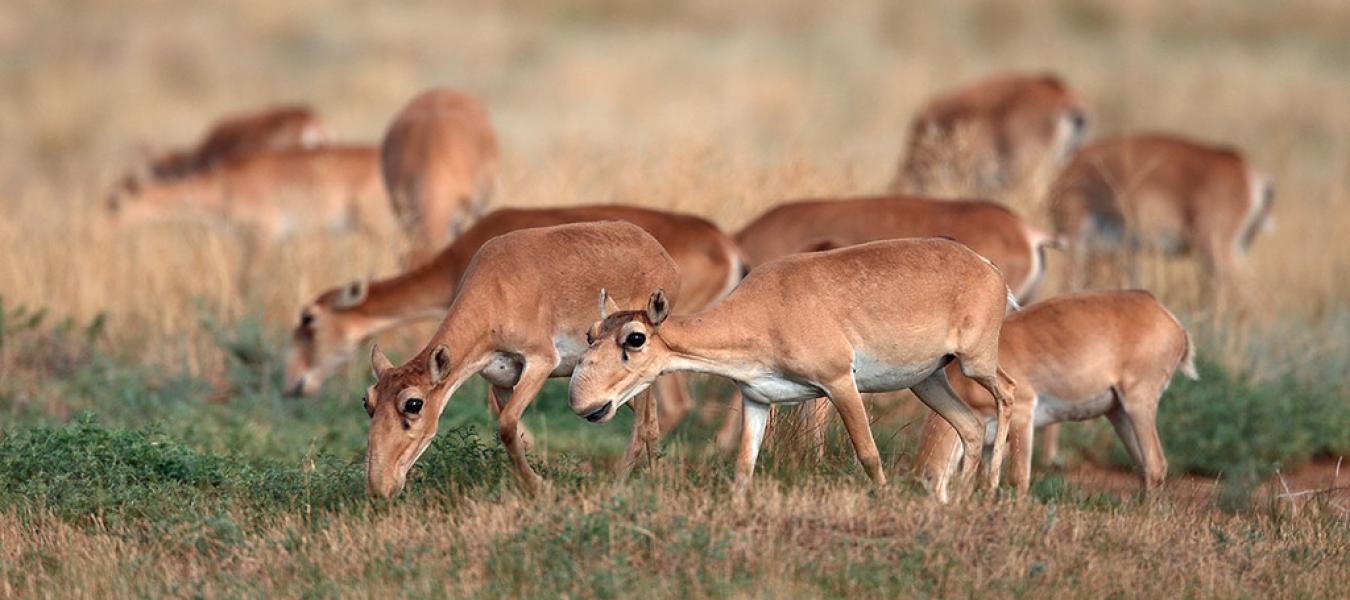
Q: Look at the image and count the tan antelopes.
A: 10